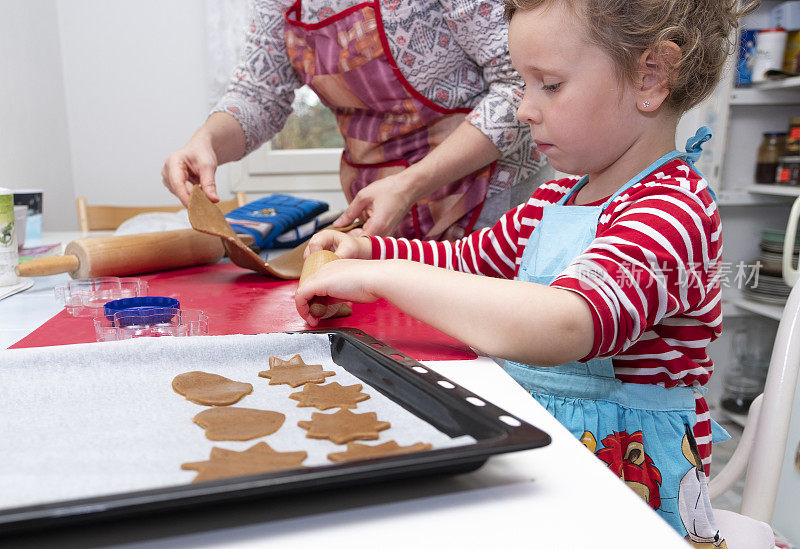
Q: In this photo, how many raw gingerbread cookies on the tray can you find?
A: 7